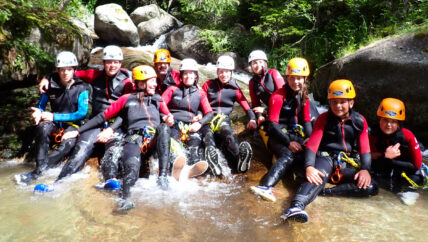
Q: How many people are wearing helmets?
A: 10